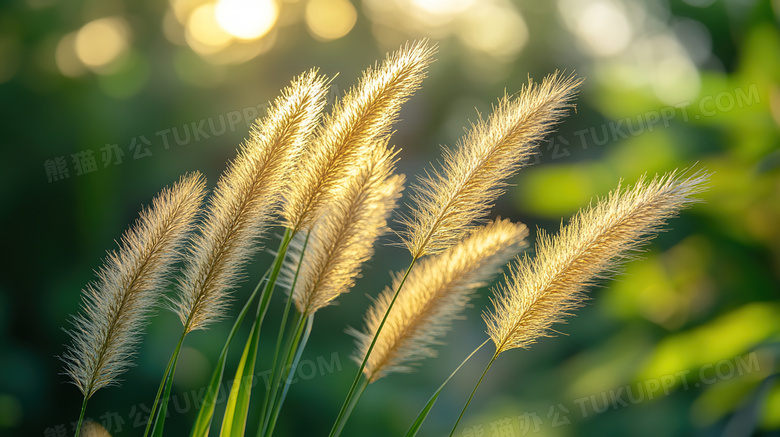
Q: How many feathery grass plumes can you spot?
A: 7